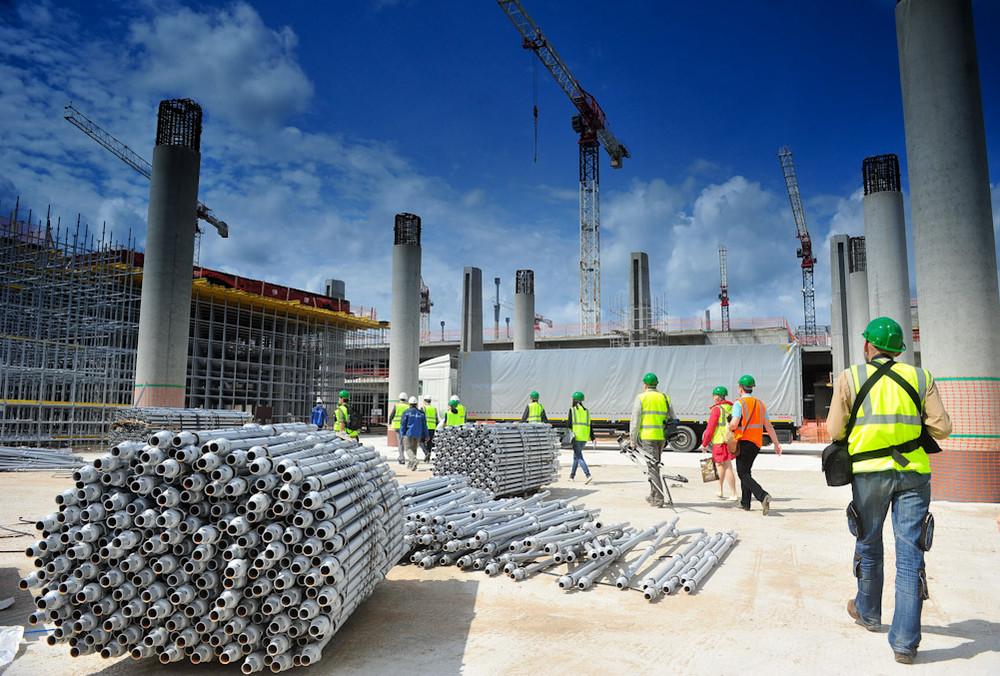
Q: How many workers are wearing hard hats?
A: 14